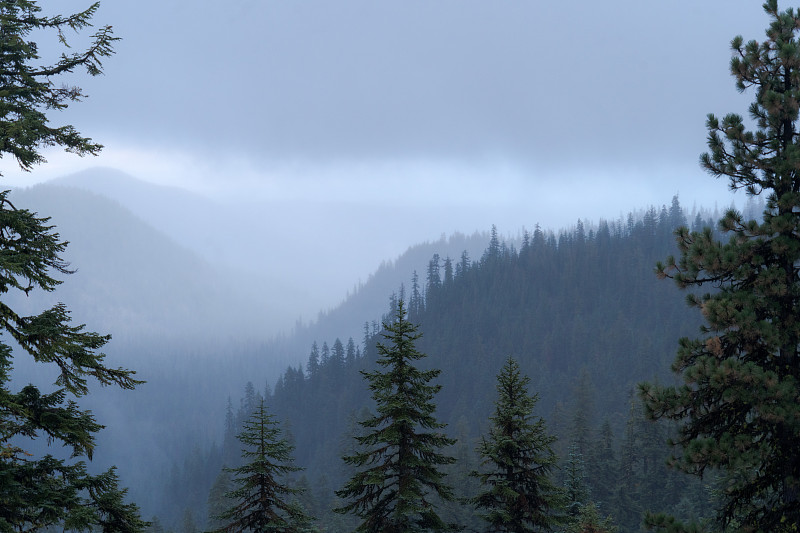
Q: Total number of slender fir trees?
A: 3